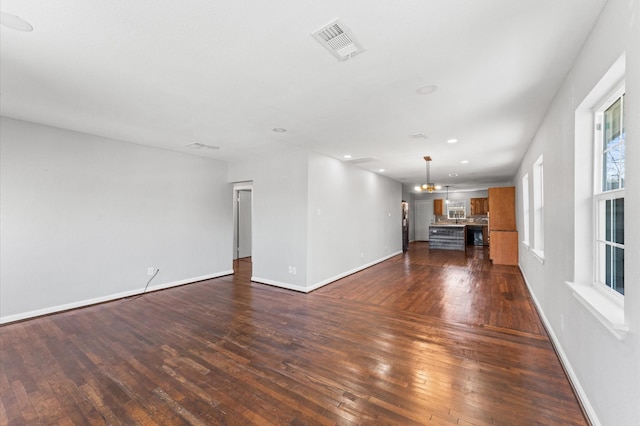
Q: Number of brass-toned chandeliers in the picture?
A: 1